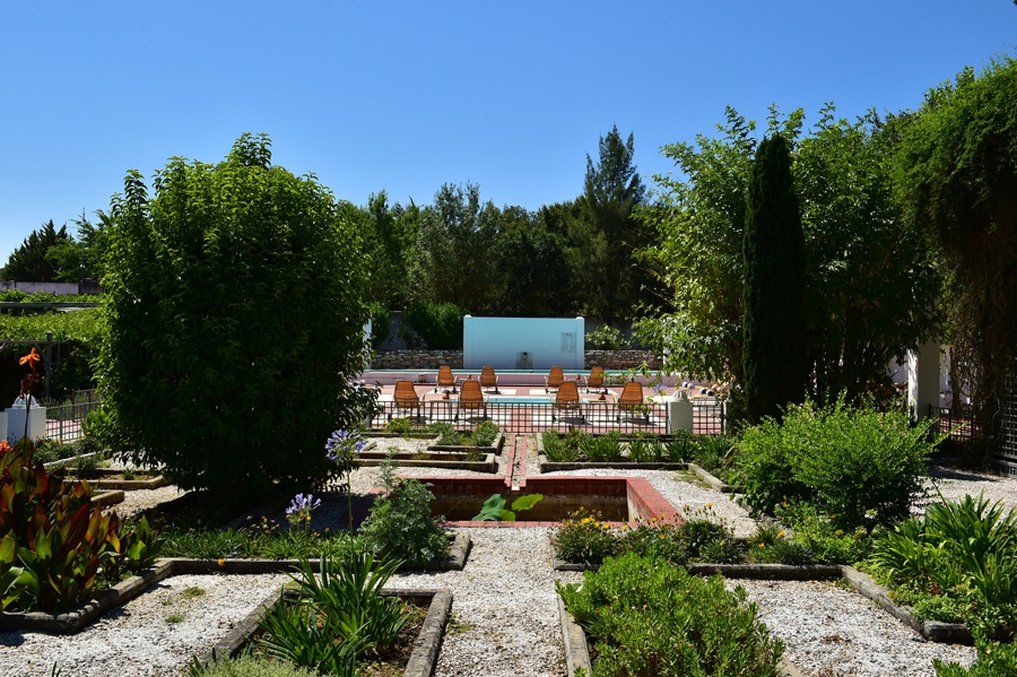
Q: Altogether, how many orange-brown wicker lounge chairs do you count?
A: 8